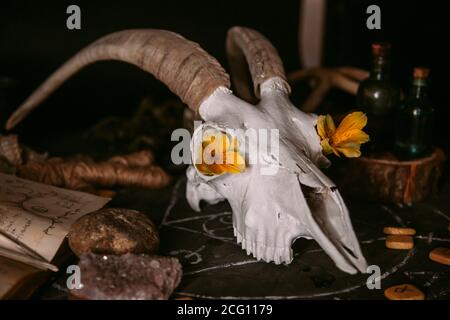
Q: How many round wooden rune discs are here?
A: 4